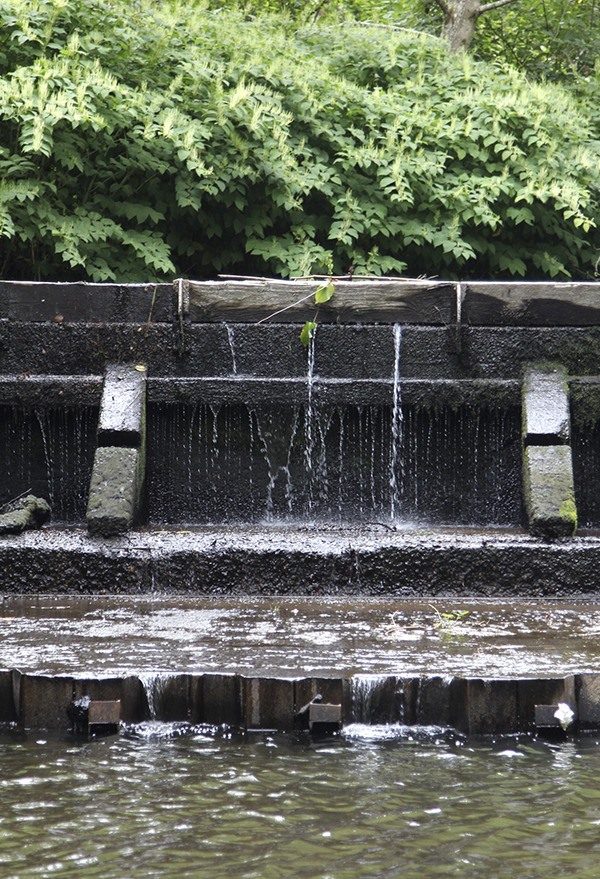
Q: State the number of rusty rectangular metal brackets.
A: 3